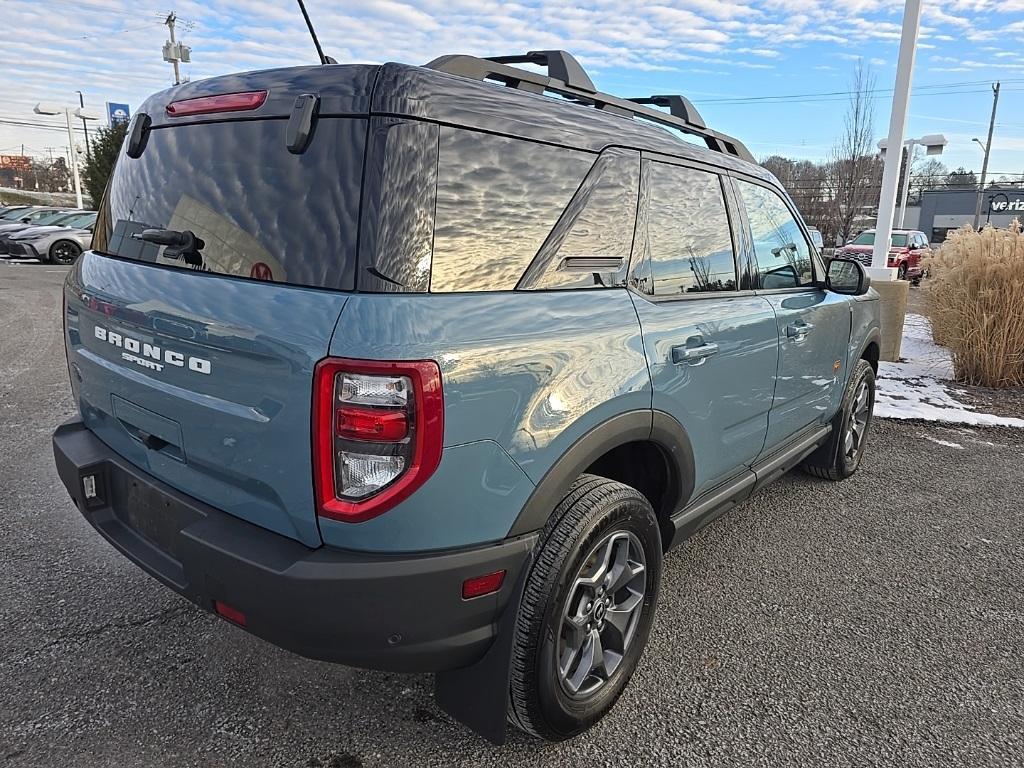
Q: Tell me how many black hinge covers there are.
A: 2